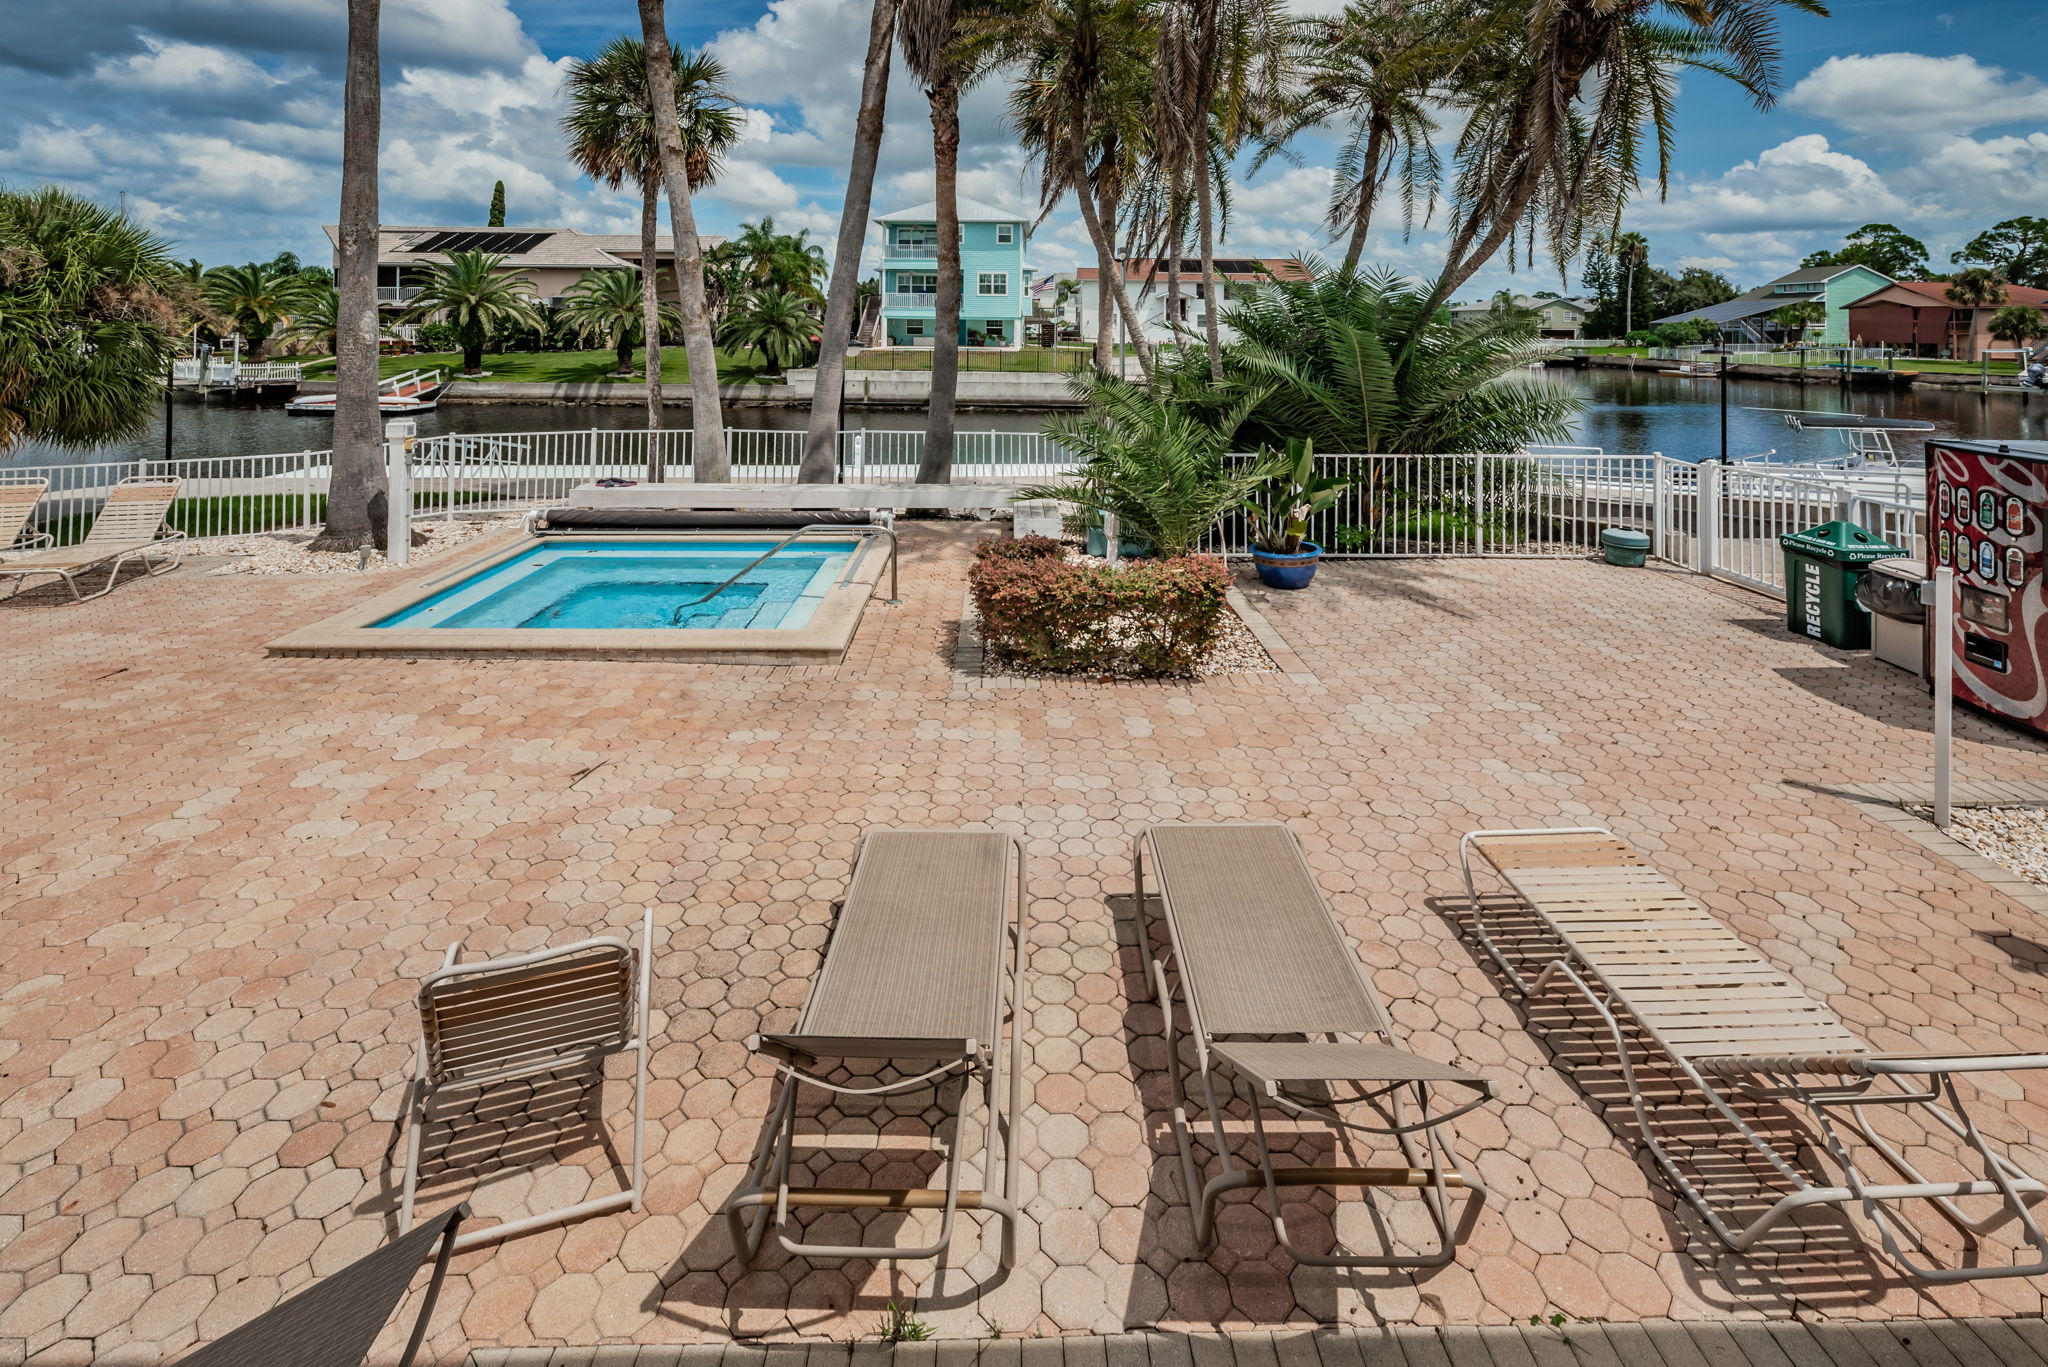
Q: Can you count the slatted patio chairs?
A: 4